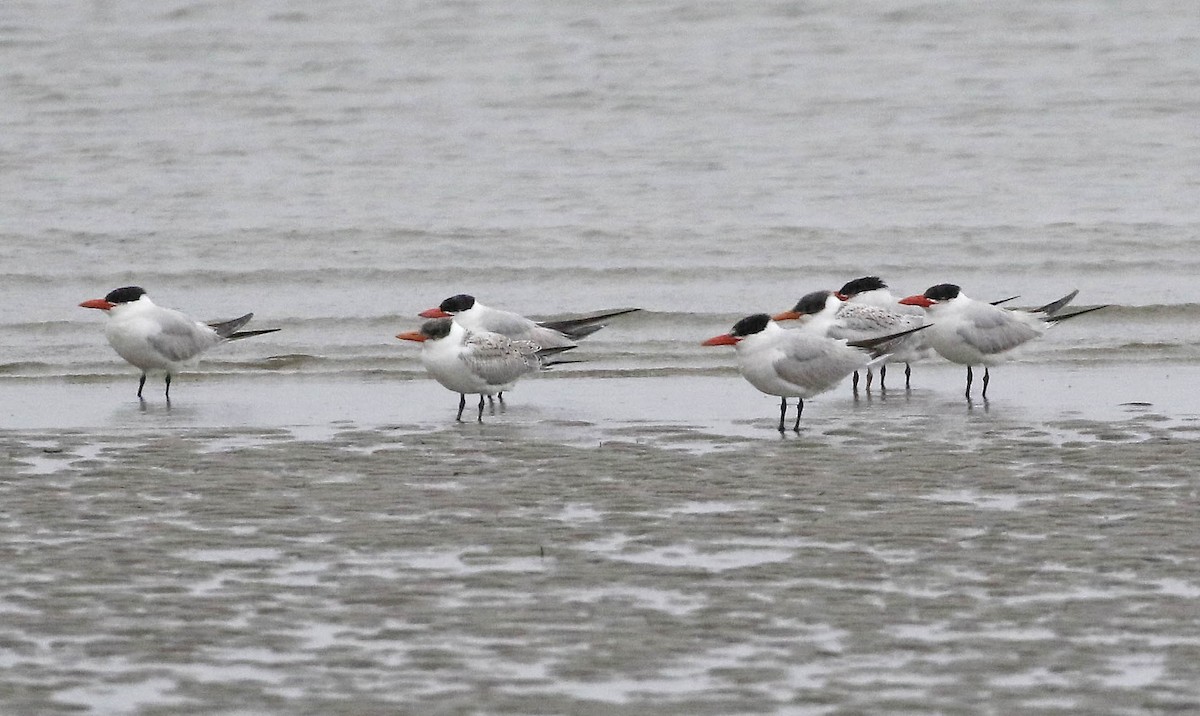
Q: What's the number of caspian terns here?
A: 7